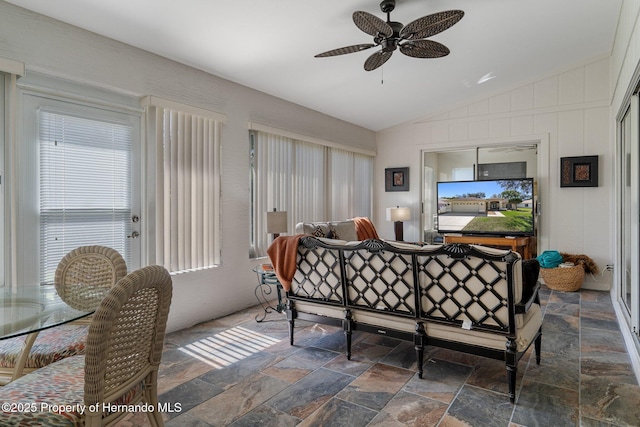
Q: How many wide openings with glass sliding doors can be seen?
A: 2